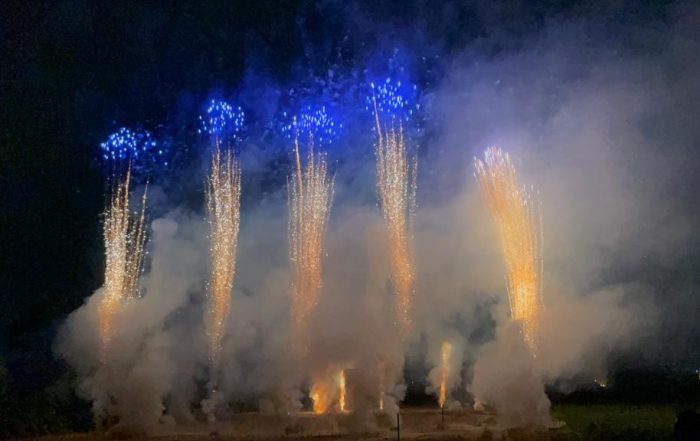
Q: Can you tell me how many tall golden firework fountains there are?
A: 5